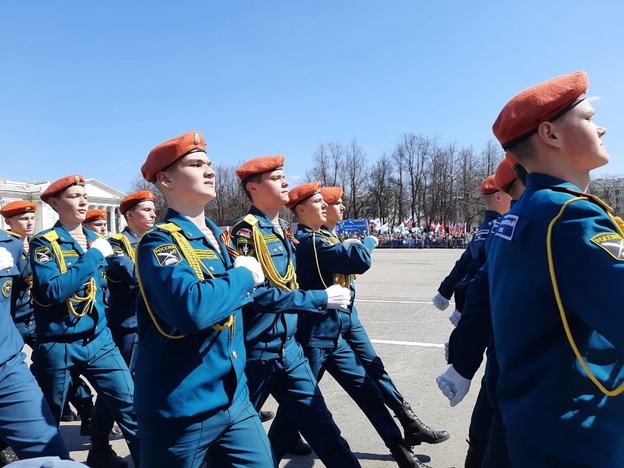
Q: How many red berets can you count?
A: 12